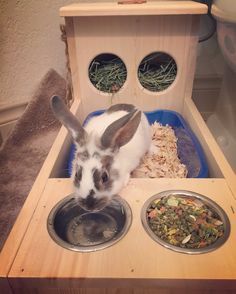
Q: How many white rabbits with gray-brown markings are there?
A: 1